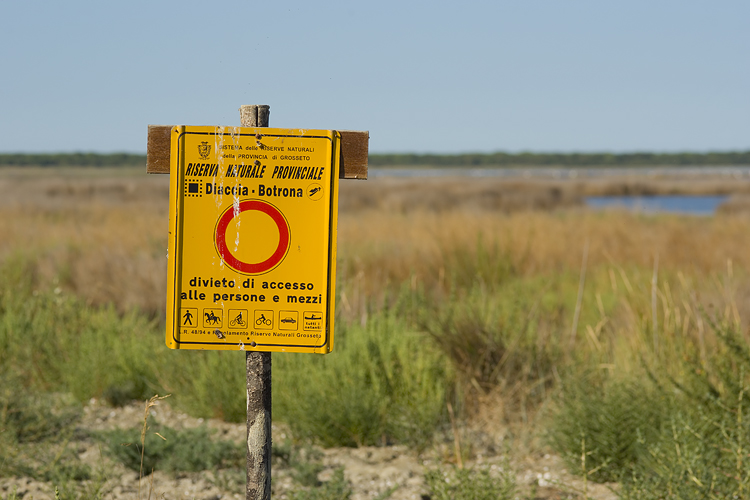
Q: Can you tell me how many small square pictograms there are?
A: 6